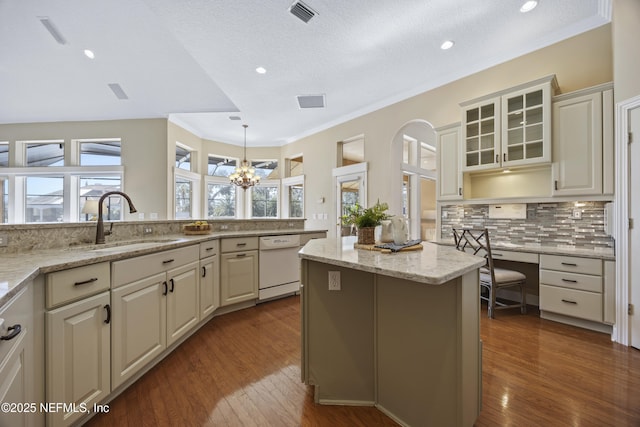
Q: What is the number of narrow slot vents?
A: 2